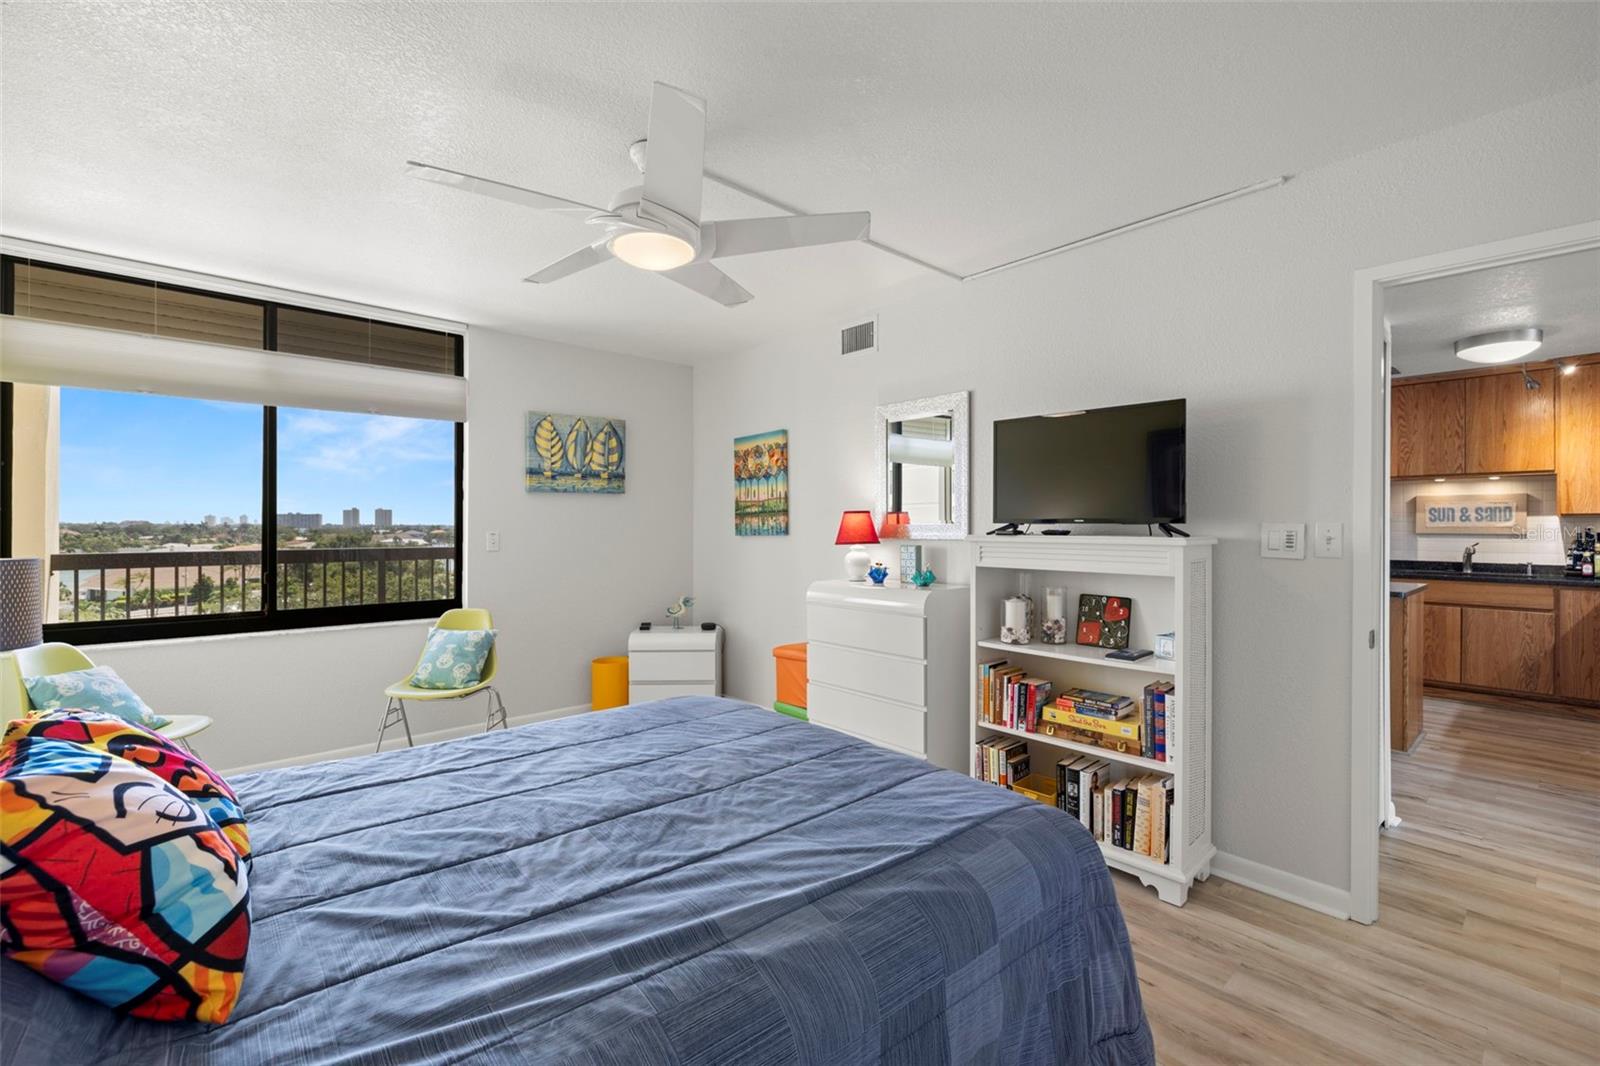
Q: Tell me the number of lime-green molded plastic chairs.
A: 2